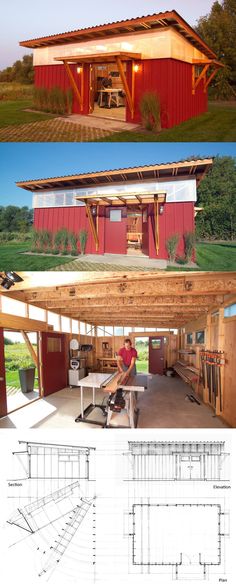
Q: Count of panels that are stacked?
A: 4